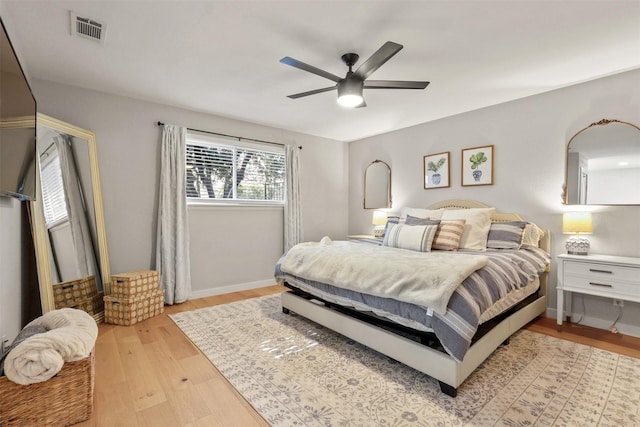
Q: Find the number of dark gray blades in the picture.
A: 5